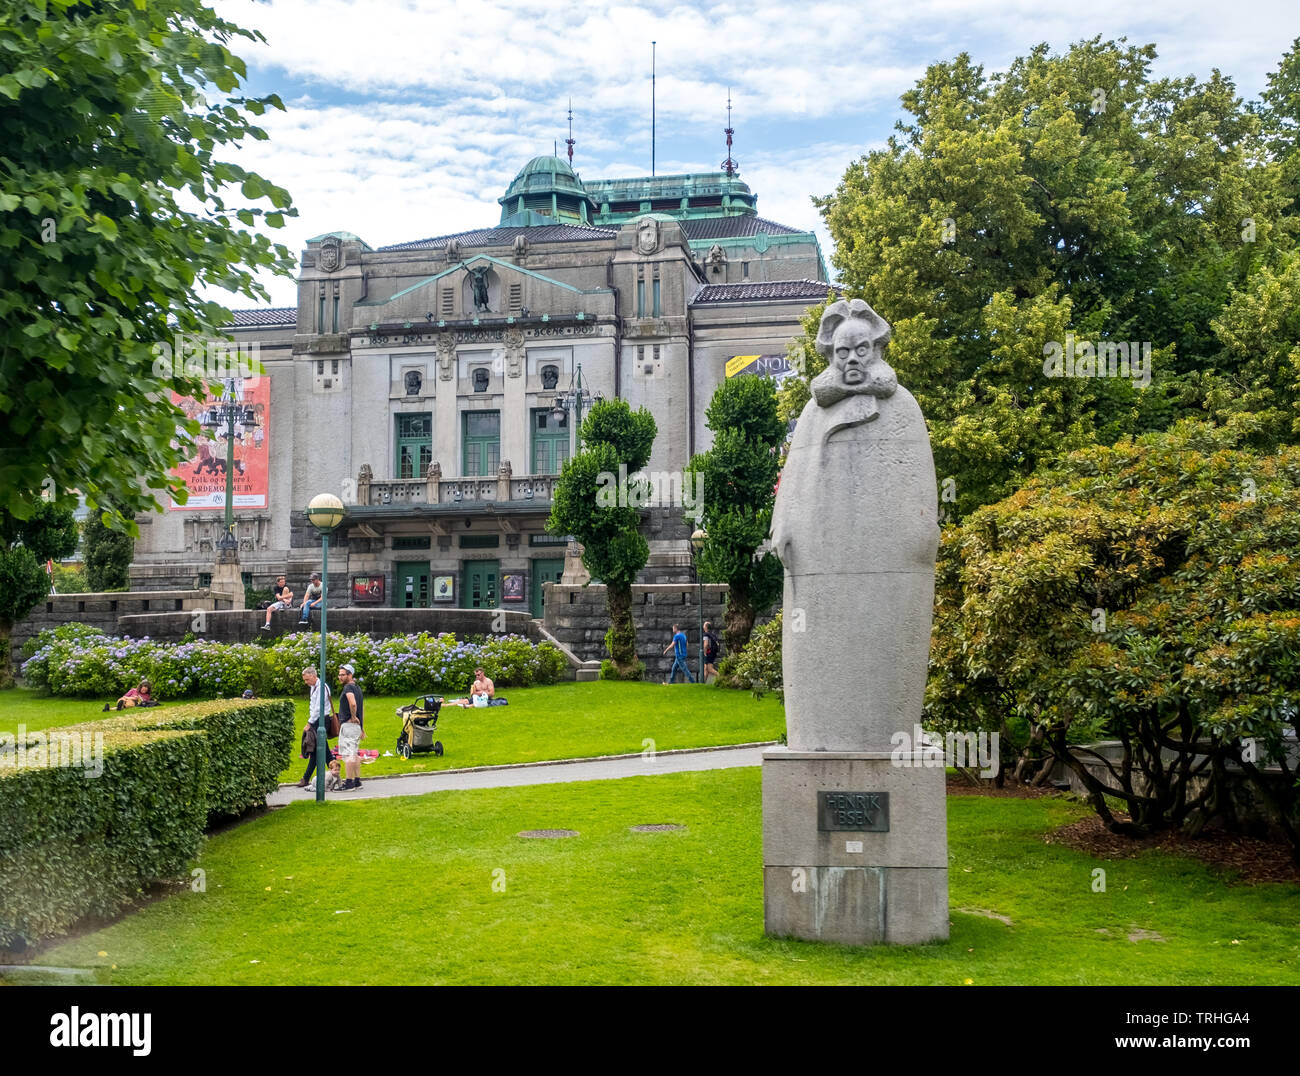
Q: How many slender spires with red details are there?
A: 2